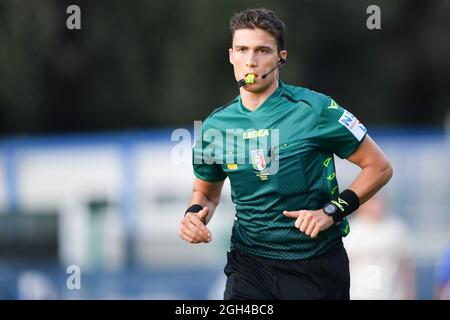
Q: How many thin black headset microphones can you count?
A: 1